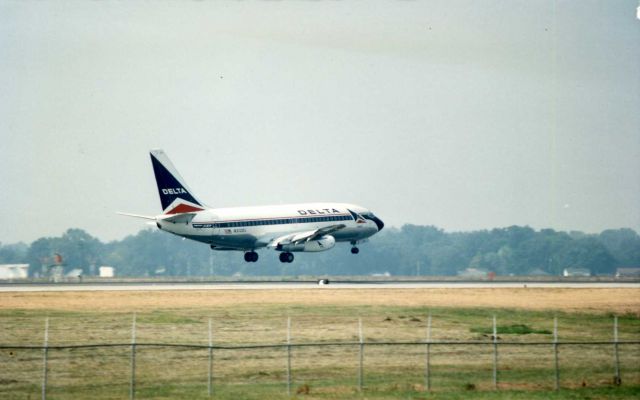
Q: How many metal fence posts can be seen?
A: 9